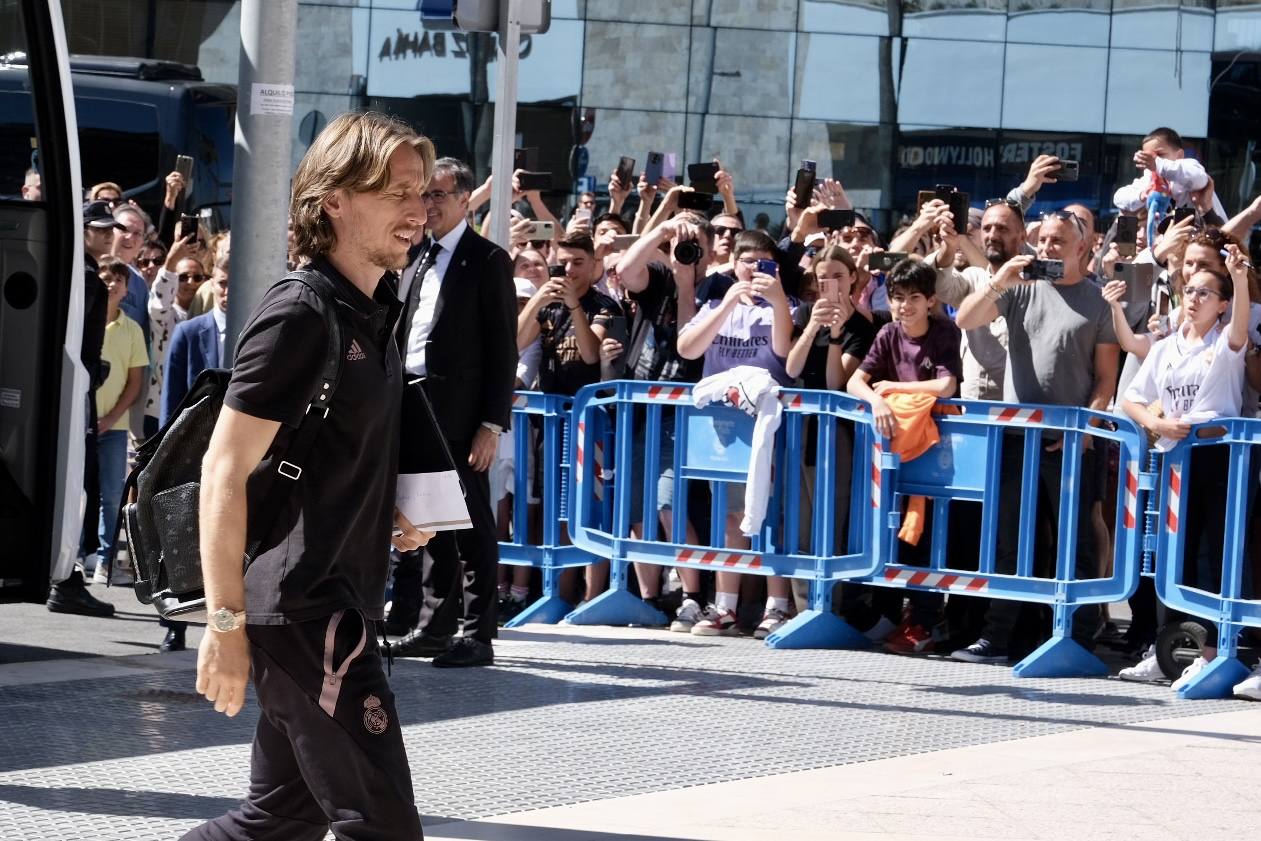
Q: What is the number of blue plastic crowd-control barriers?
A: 4